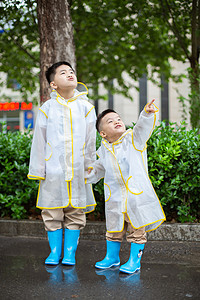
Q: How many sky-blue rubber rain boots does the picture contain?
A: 4